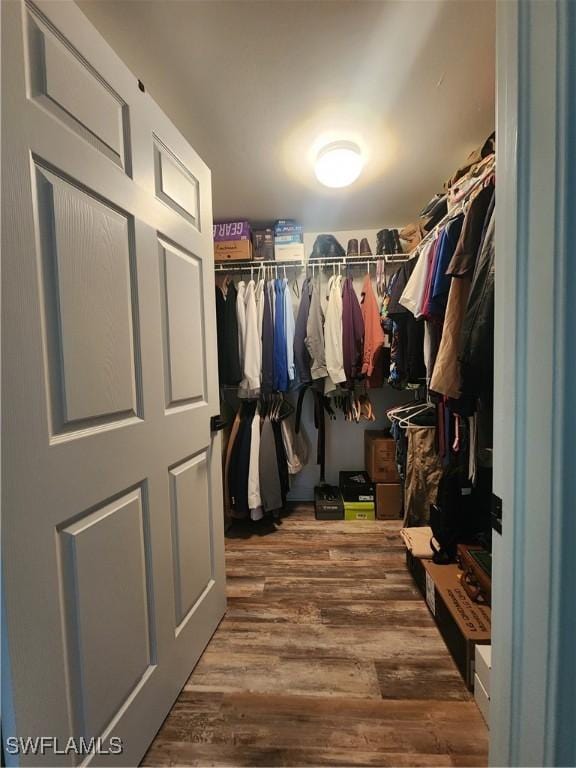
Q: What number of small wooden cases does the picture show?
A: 1